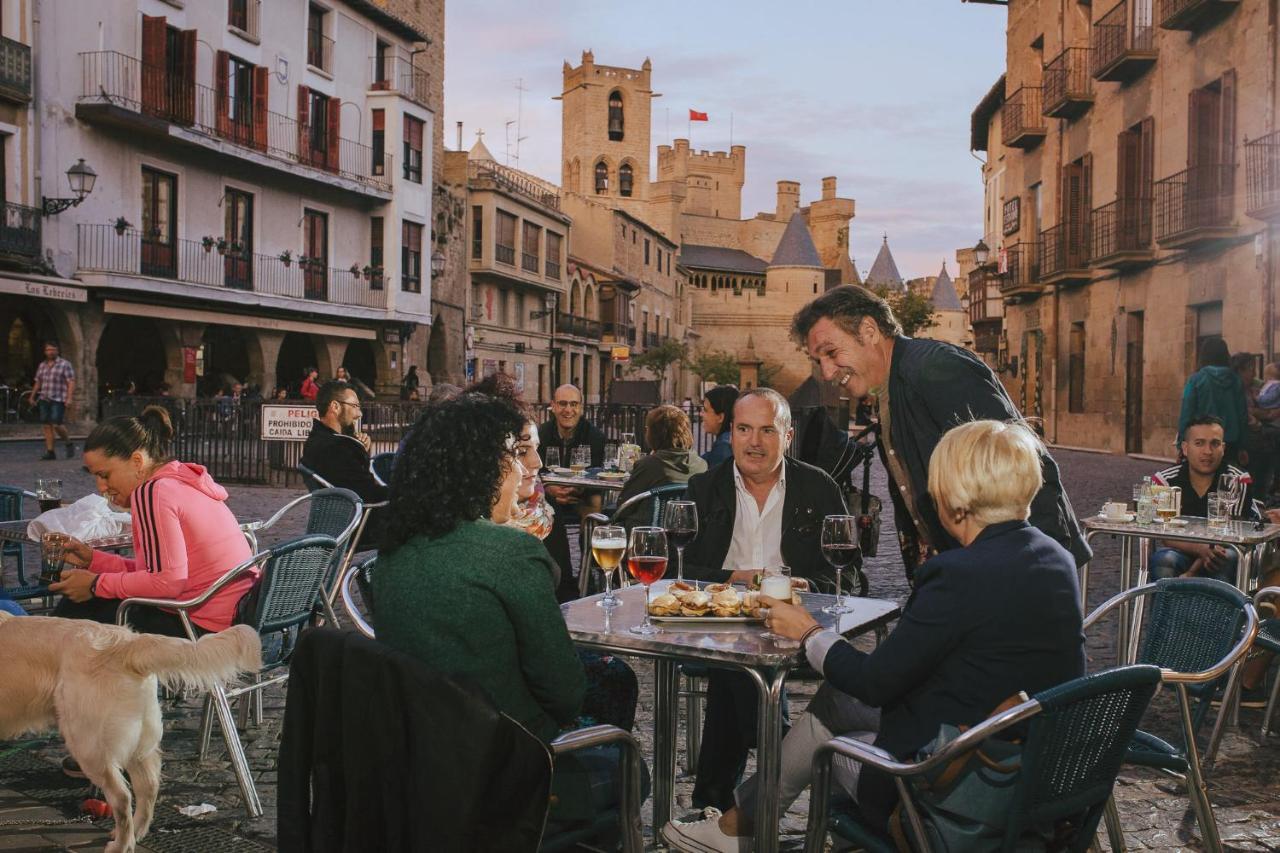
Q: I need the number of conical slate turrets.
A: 3